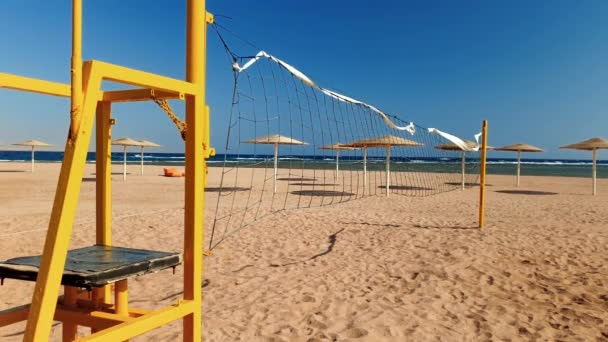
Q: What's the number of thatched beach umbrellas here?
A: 10